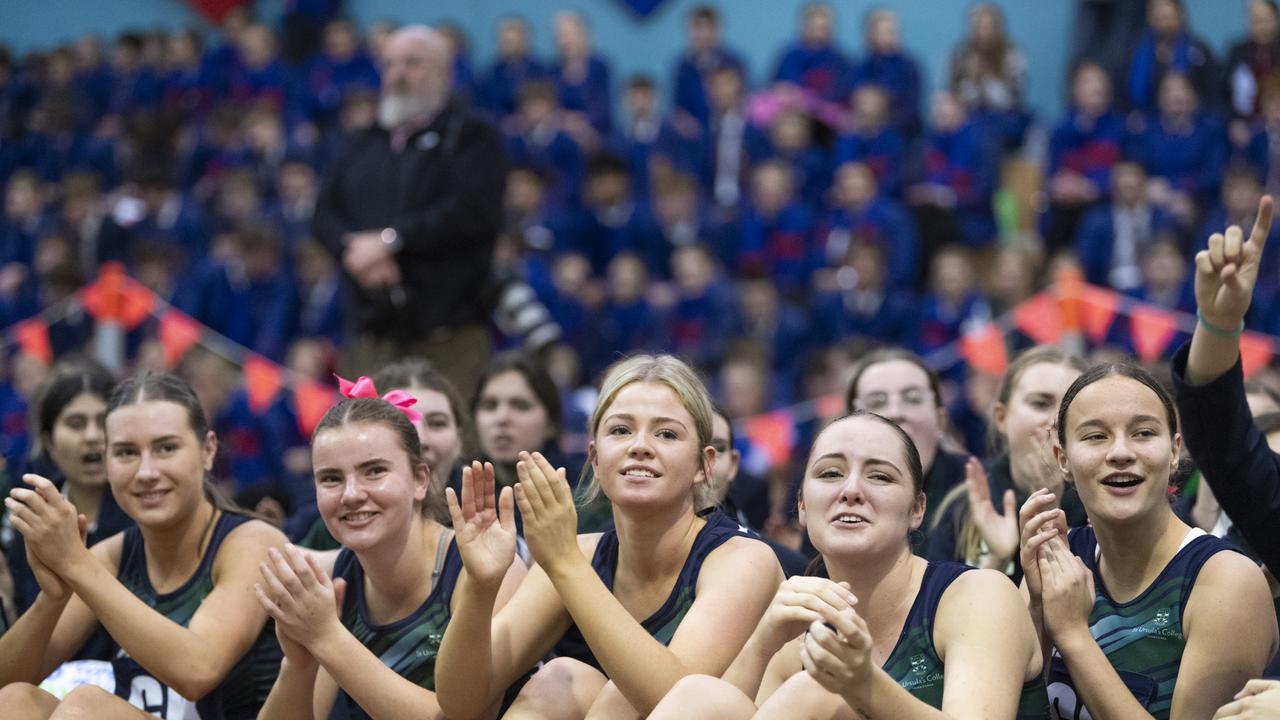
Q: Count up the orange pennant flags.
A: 13